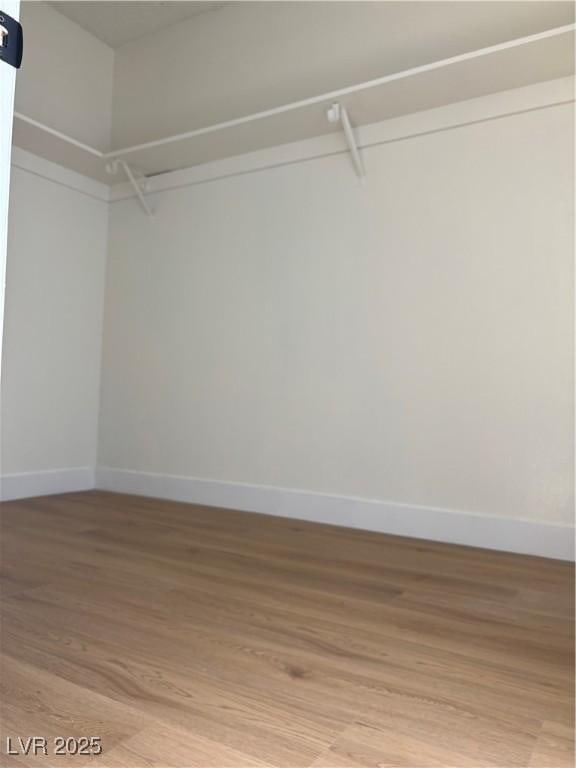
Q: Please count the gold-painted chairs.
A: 0